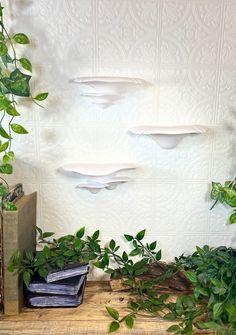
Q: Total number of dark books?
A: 3